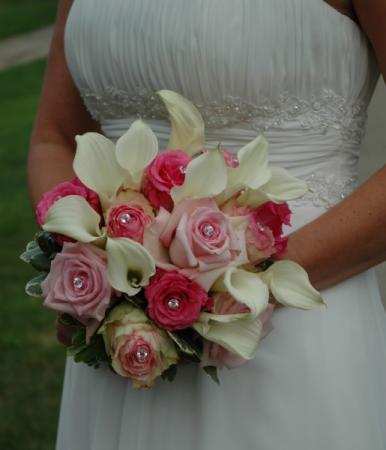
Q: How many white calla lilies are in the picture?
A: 11